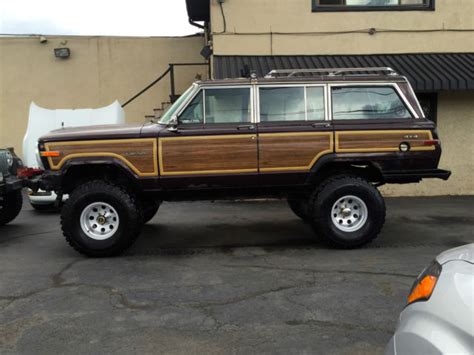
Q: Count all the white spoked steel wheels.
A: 2